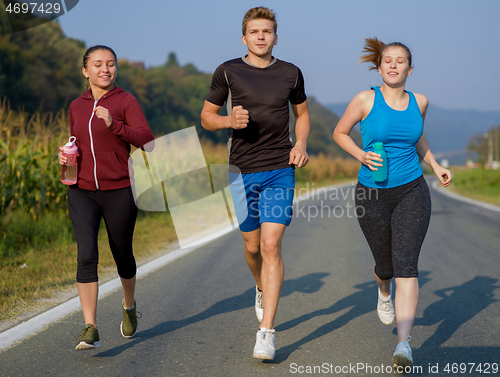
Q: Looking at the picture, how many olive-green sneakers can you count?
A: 2